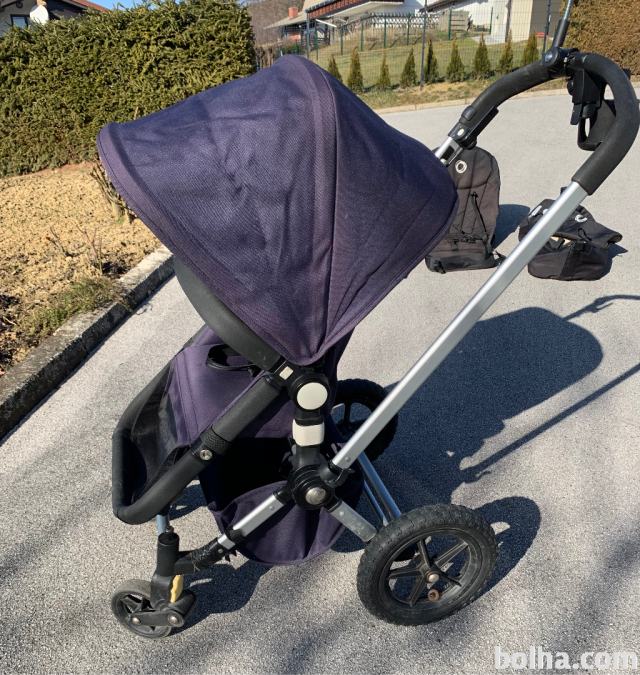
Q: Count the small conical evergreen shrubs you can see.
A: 9